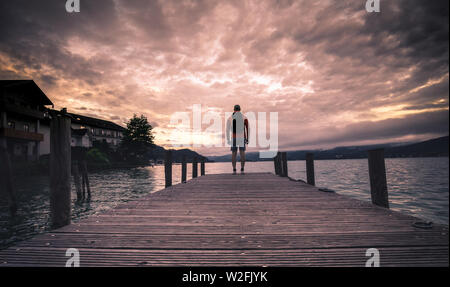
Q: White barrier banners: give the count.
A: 0